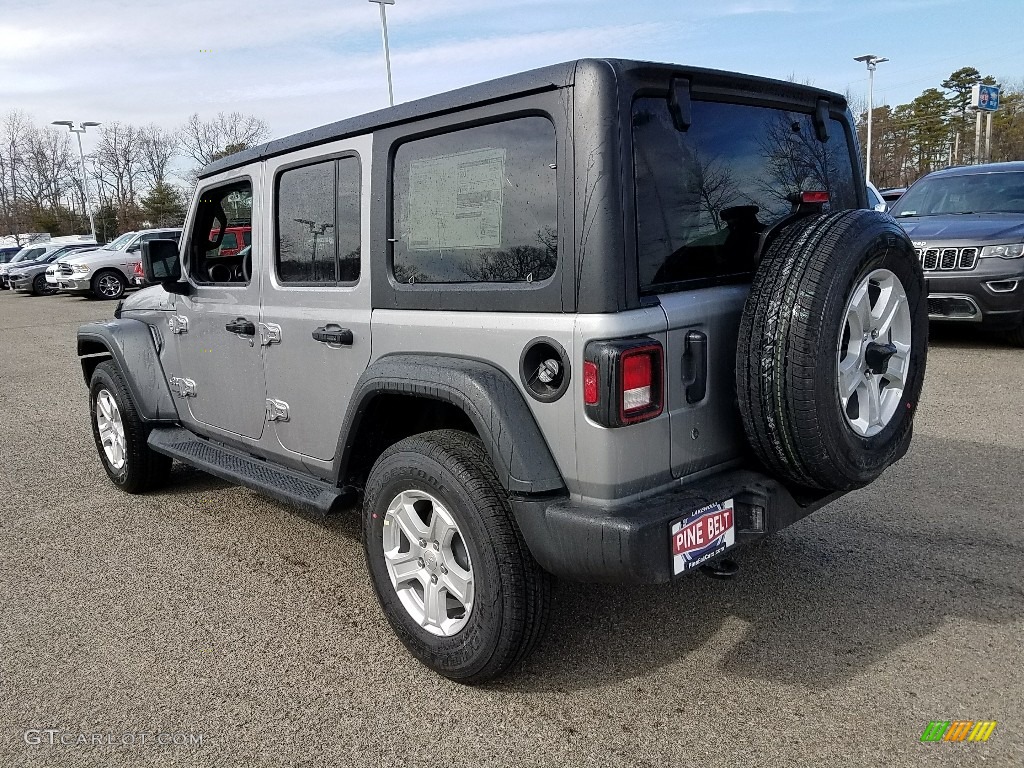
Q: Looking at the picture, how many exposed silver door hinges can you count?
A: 4